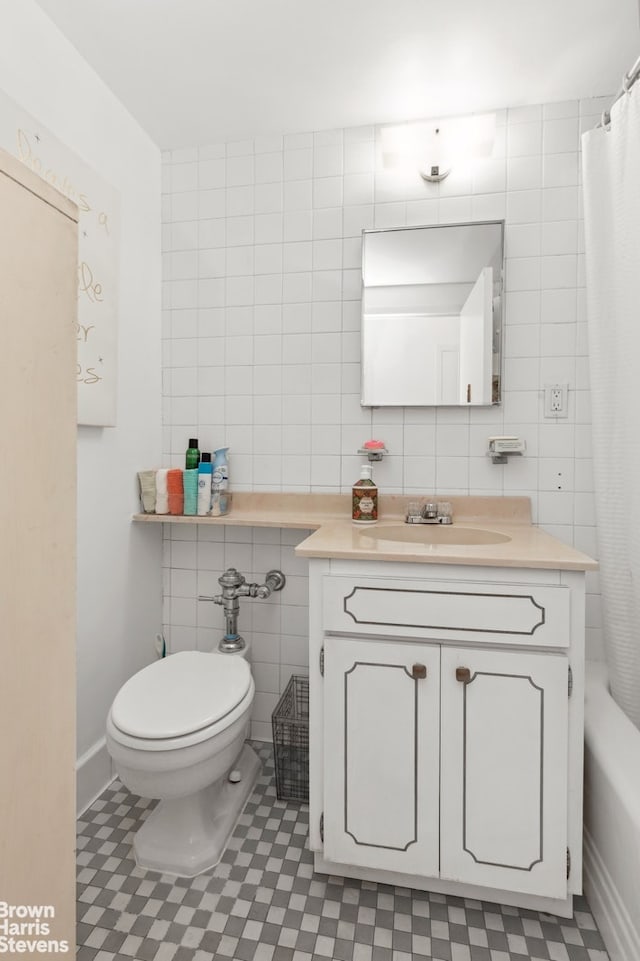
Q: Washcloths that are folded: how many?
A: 4